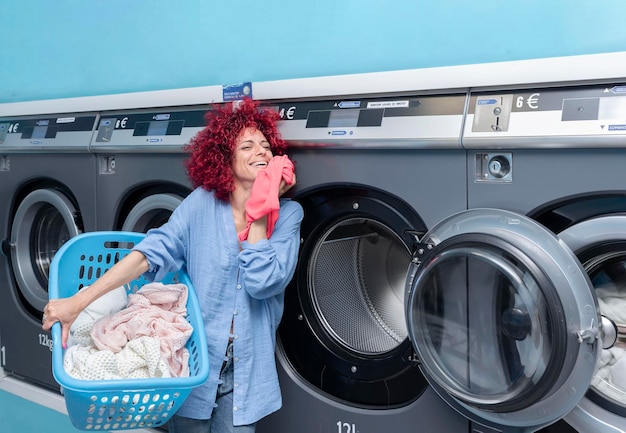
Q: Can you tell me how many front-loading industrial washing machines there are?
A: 4